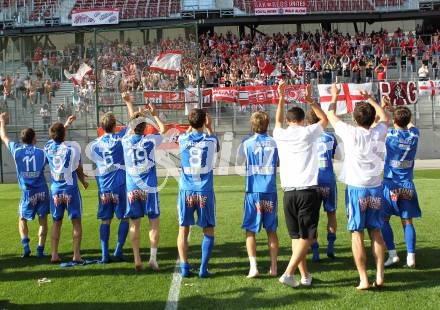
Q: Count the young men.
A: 10